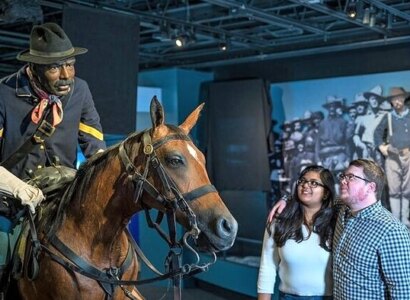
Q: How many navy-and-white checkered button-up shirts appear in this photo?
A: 1